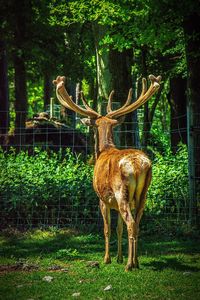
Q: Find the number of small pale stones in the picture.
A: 3